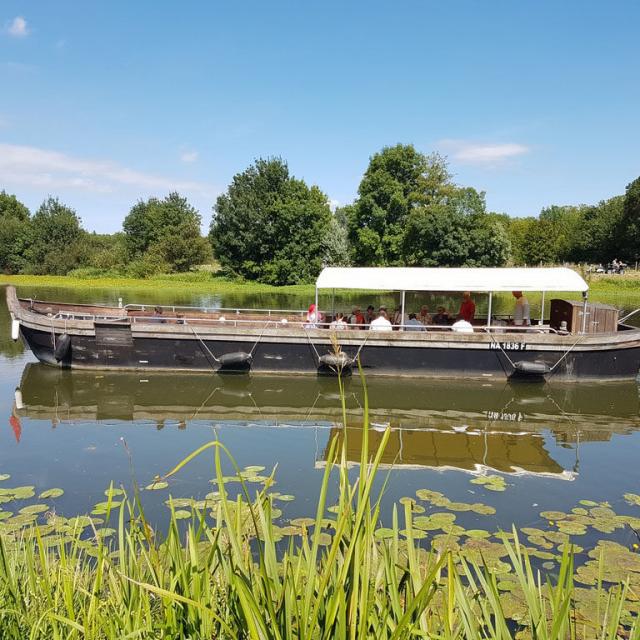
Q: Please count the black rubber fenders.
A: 4